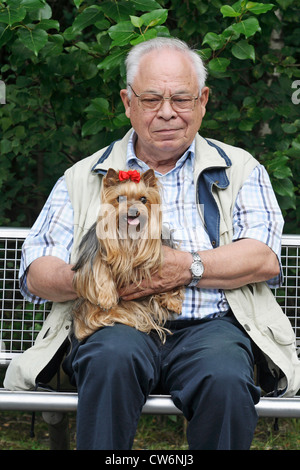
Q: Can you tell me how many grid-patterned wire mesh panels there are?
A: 2